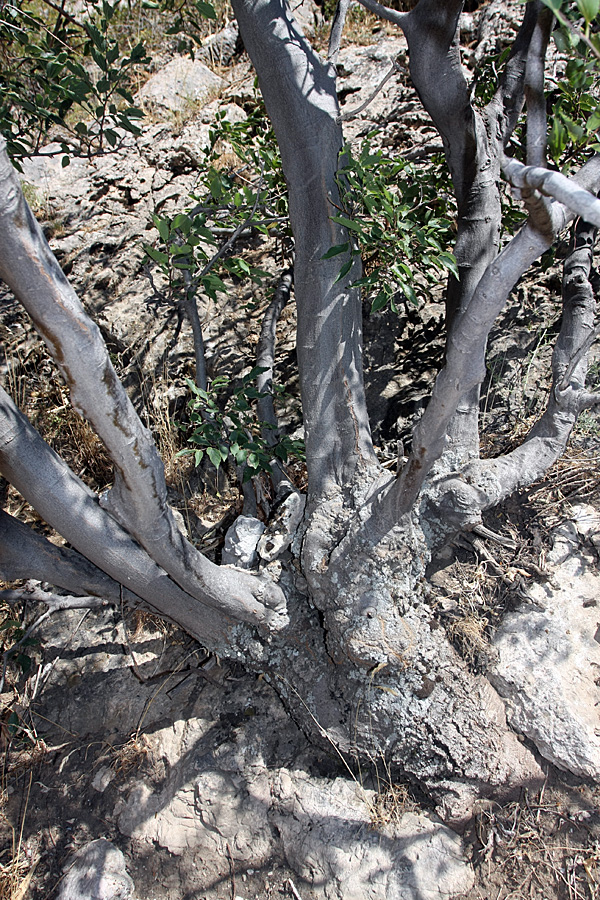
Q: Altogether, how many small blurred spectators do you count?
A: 0